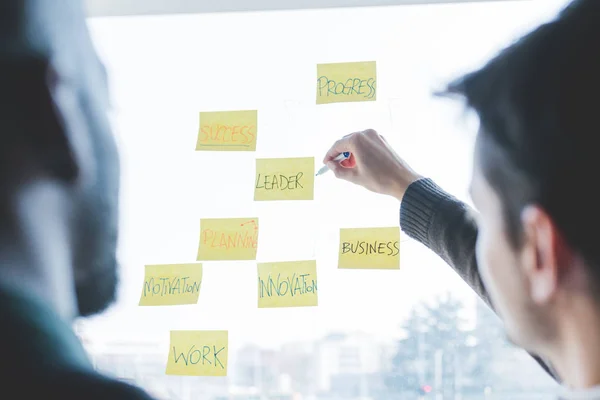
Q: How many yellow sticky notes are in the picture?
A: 8